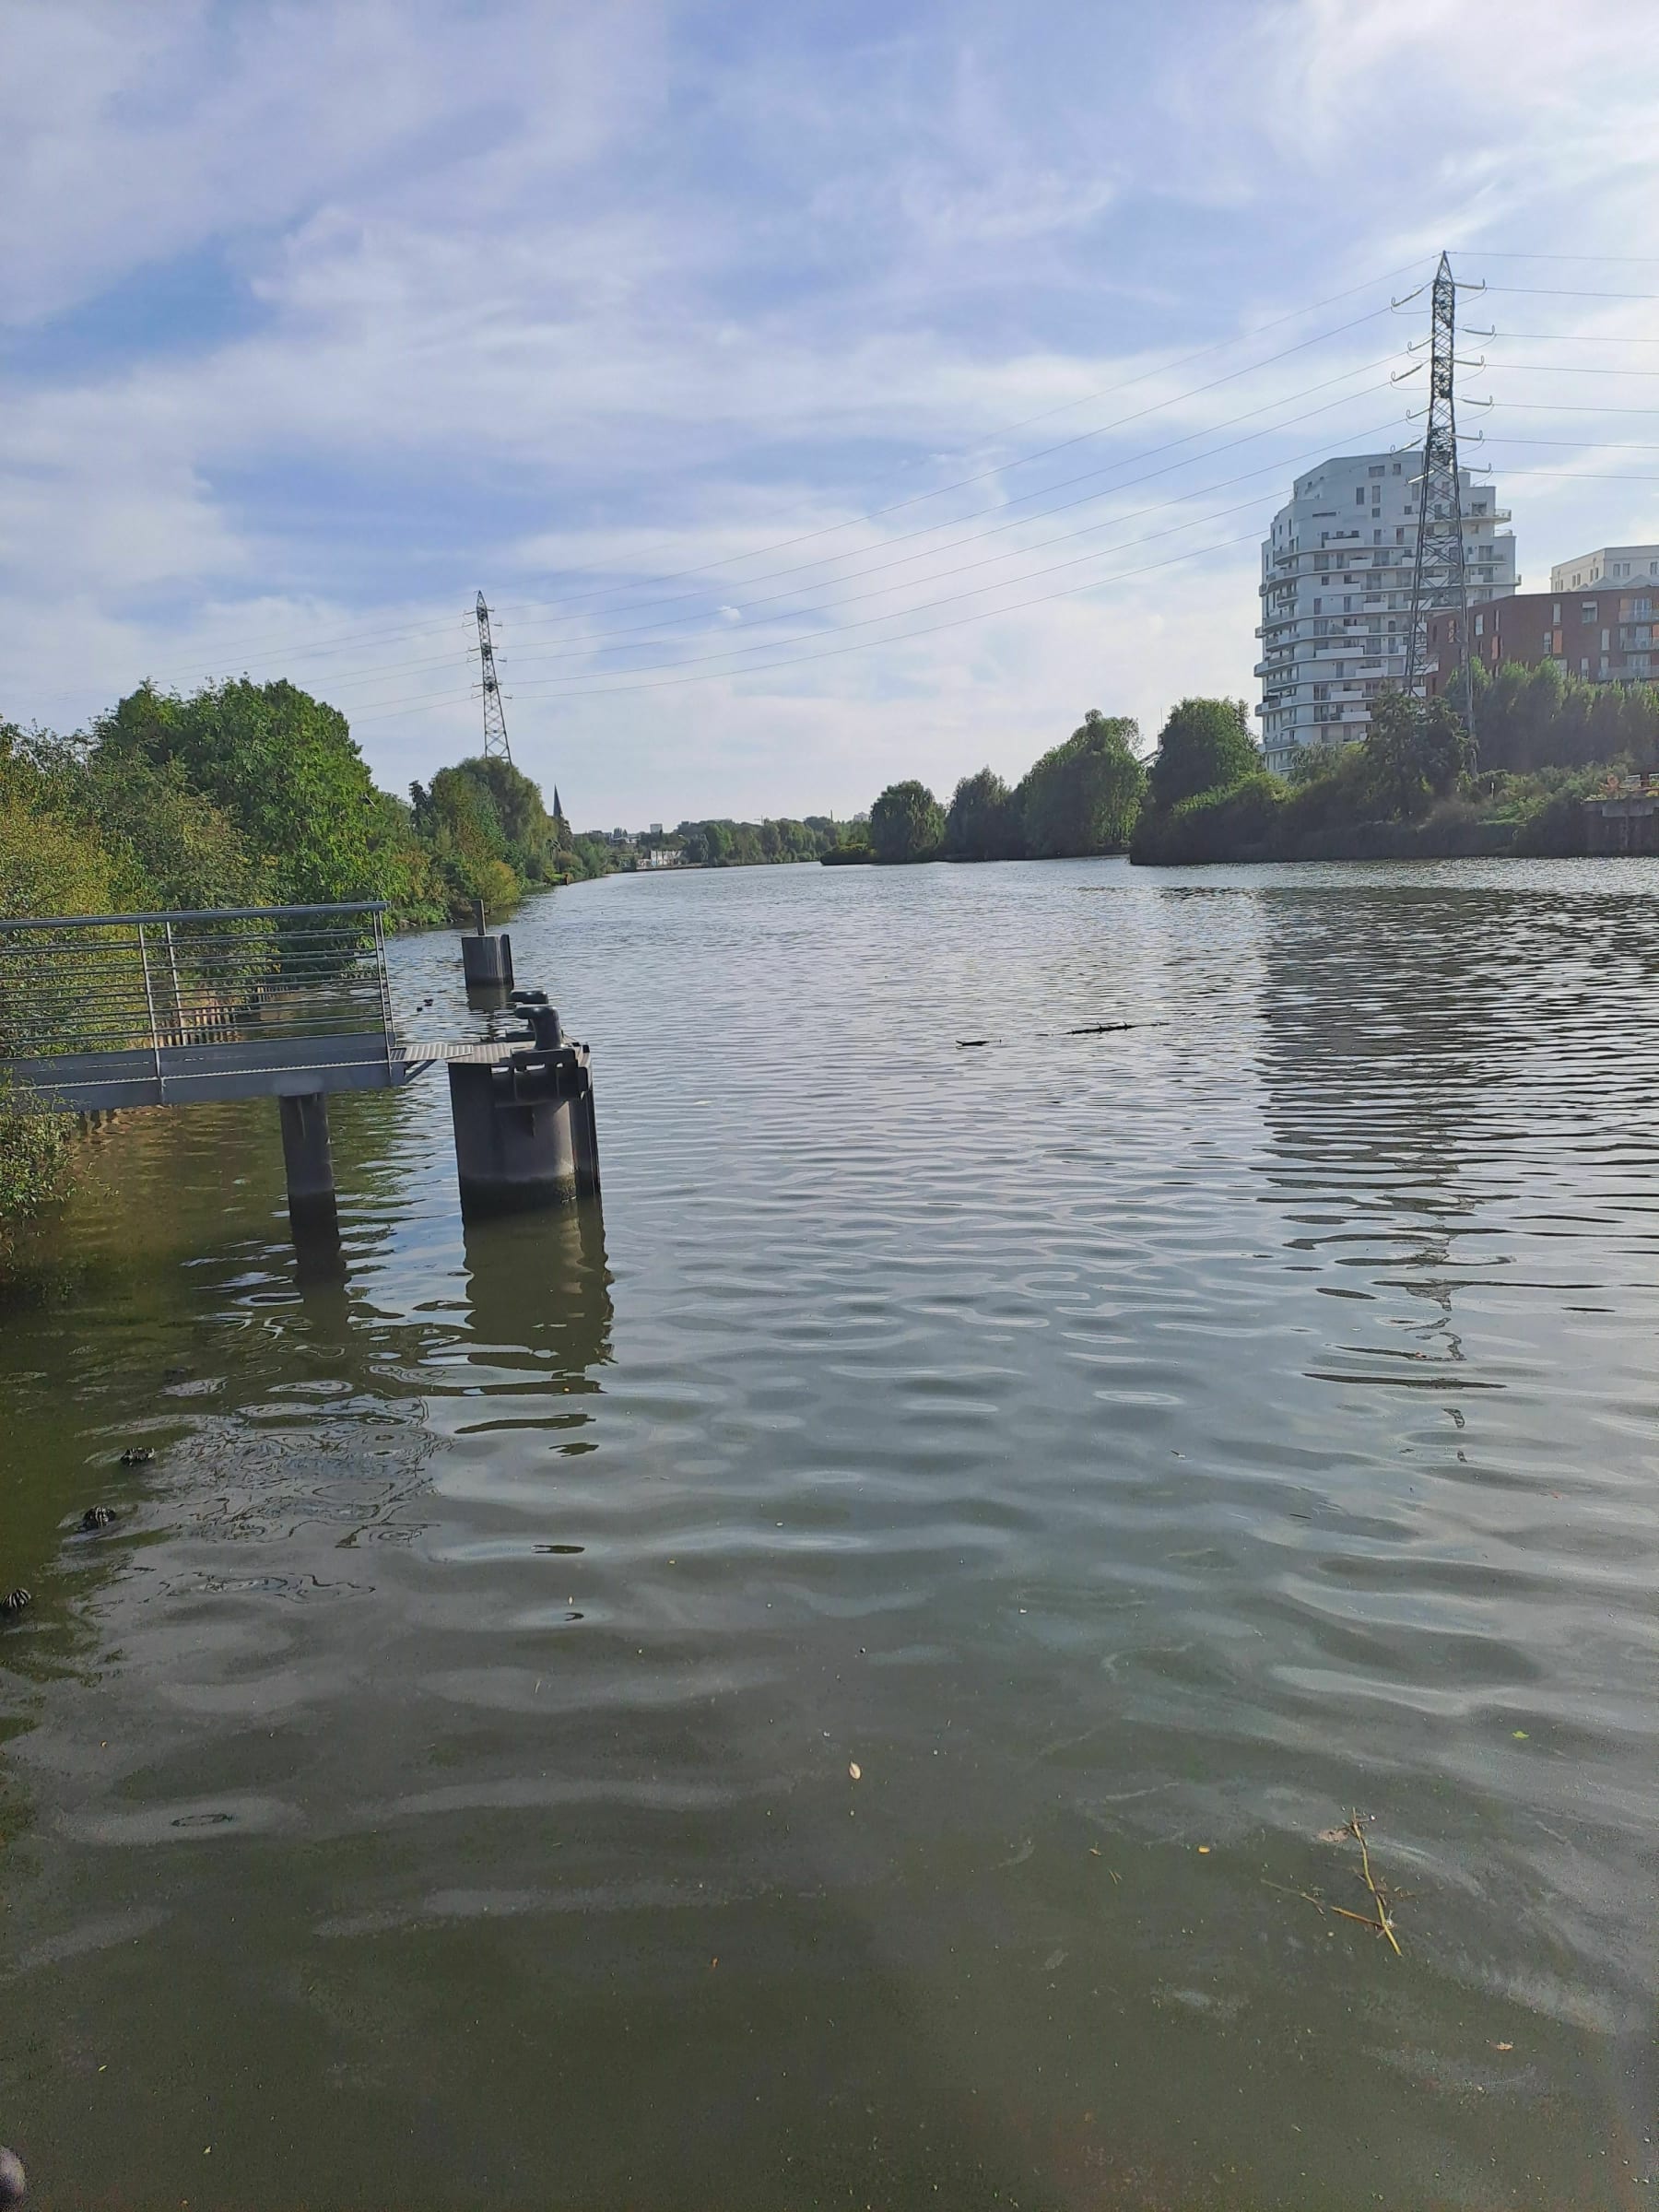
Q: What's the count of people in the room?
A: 0